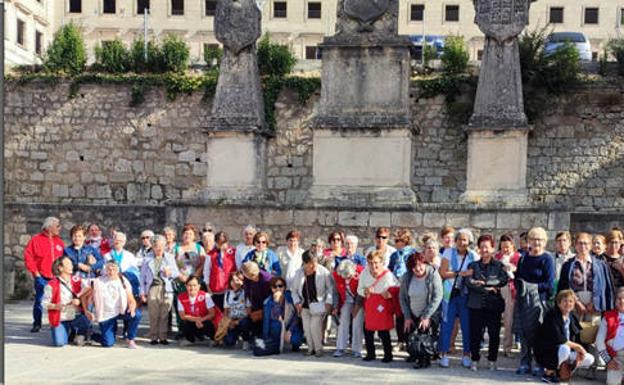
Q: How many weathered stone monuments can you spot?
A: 3